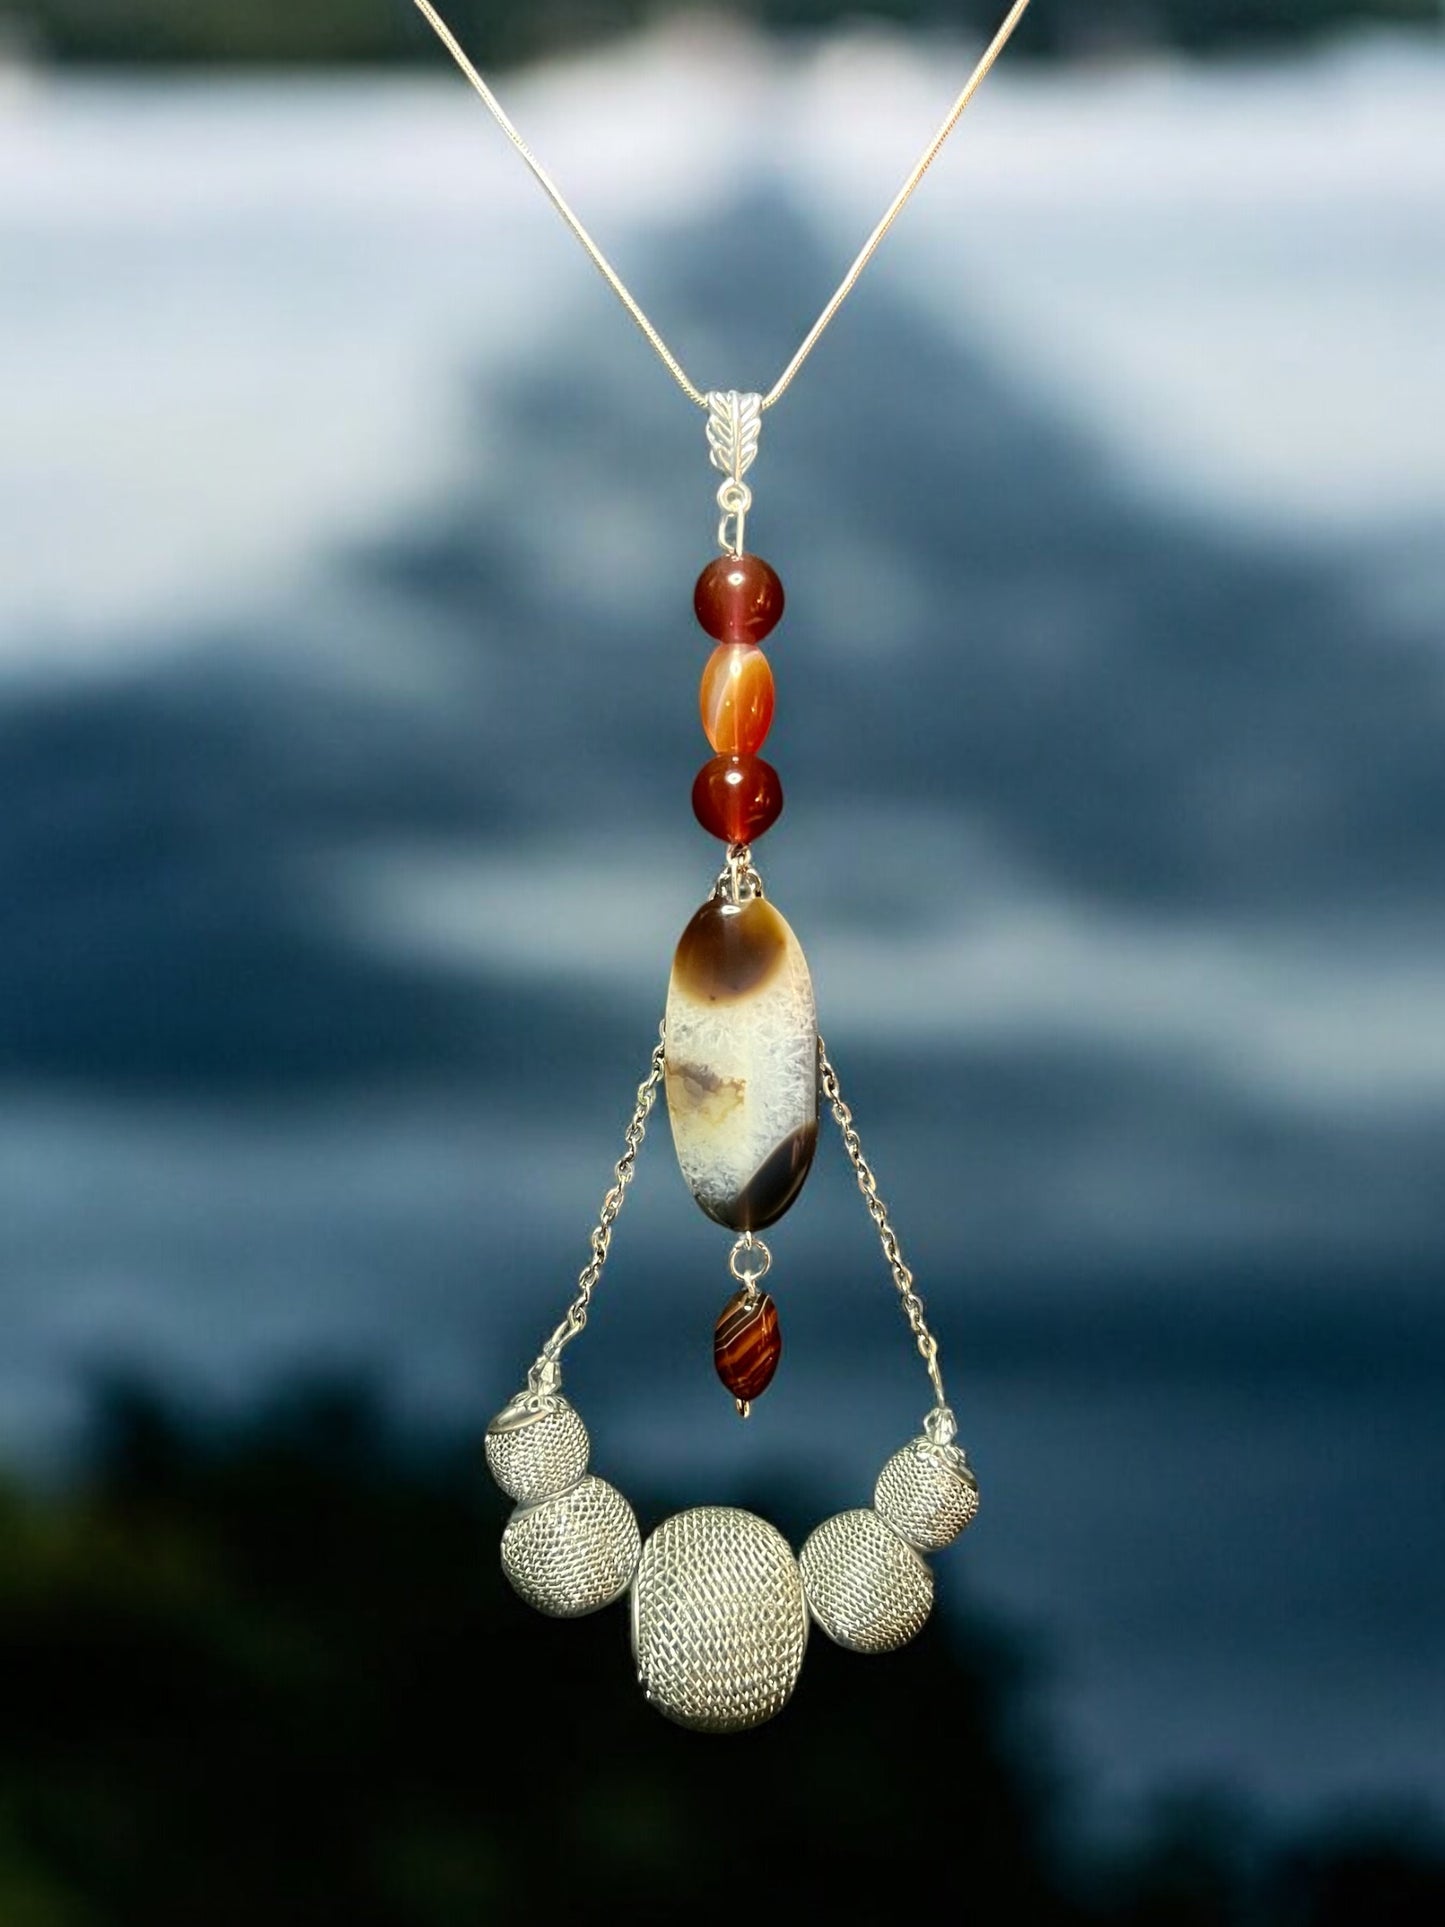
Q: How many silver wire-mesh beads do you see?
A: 5